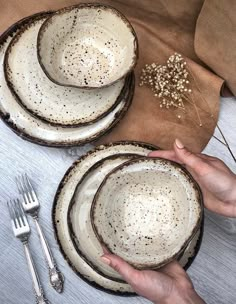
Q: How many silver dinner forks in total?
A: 2